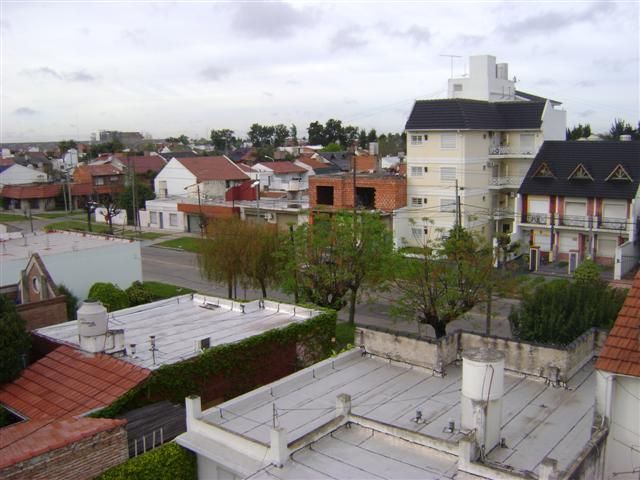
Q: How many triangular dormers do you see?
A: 3